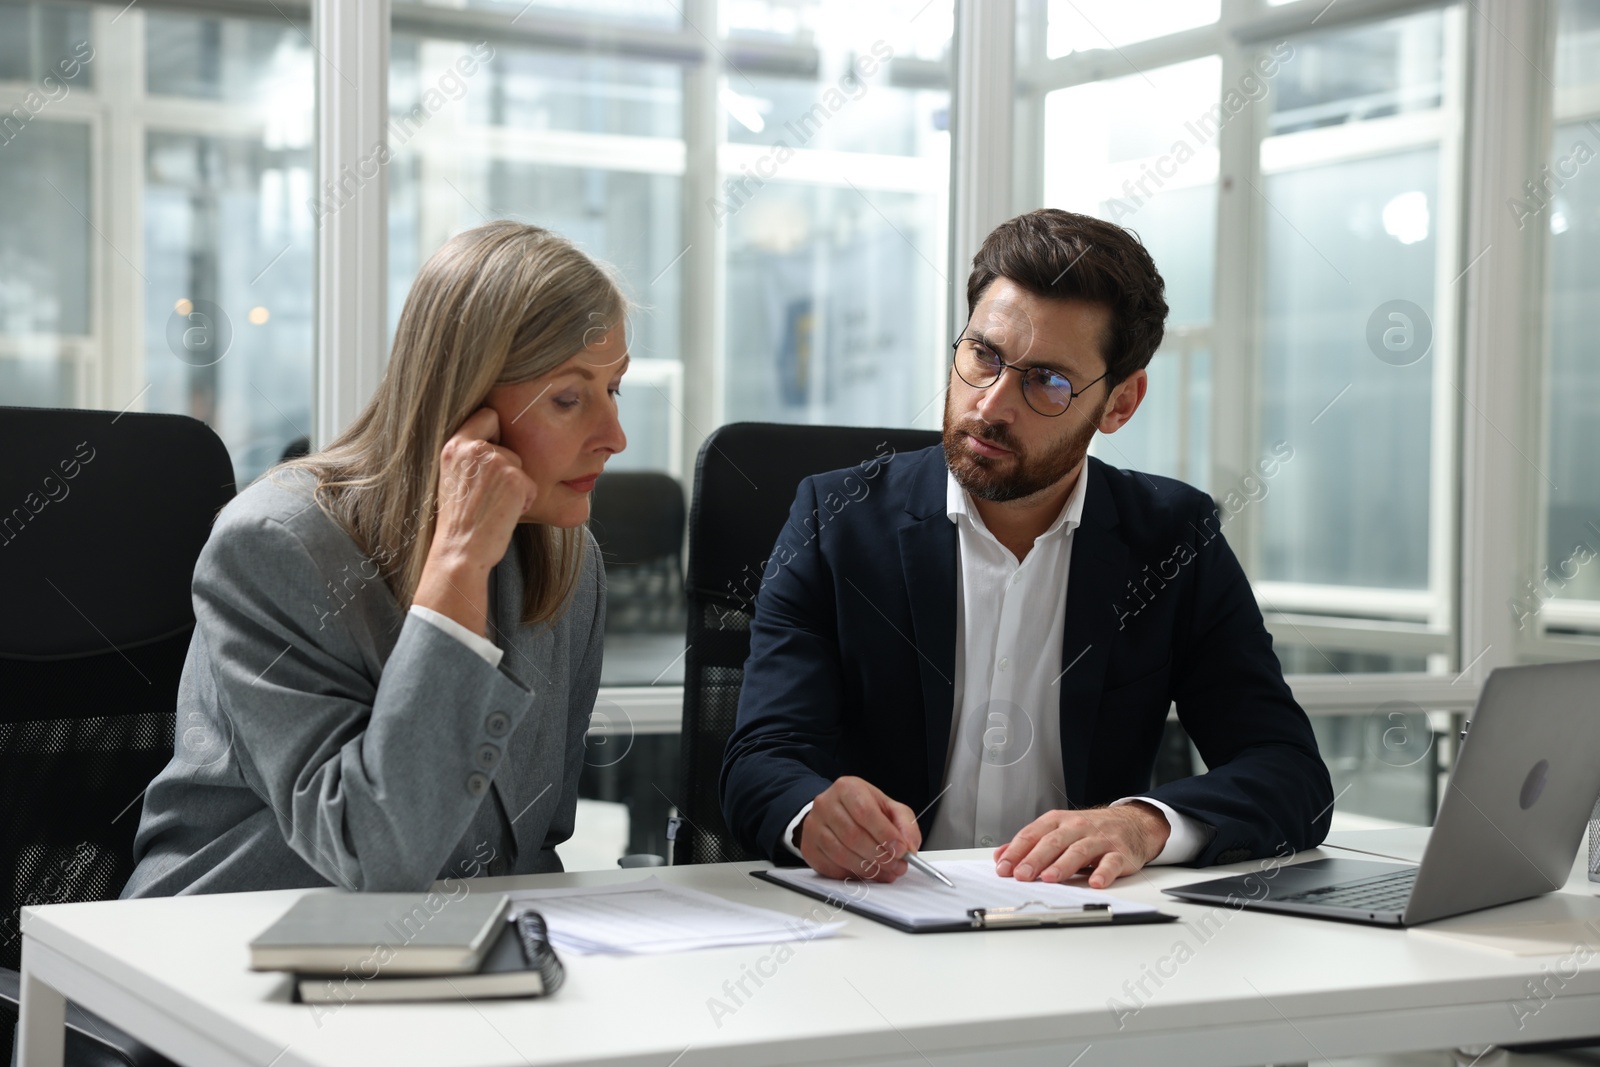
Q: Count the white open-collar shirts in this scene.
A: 1